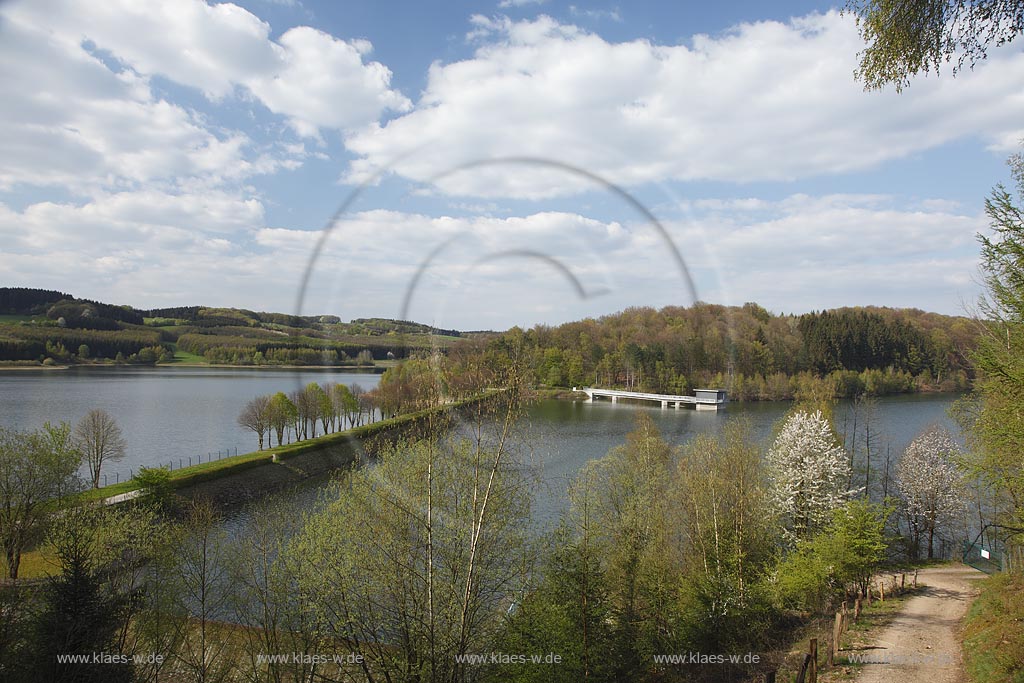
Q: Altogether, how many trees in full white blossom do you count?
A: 2